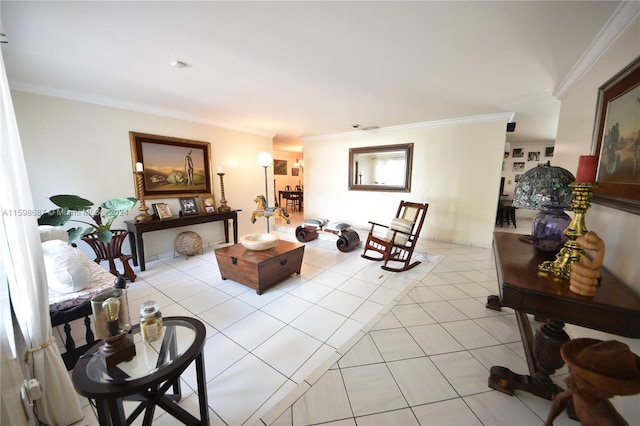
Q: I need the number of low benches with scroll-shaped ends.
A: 1